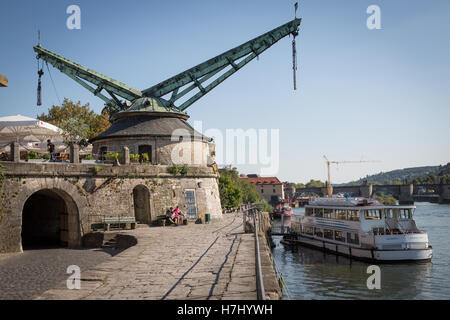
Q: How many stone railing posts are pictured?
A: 3